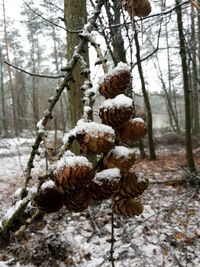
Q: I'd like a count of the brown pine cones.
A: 12